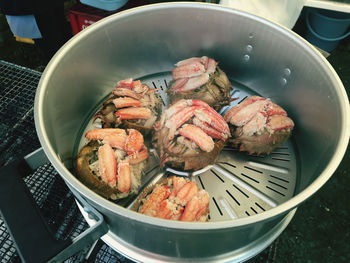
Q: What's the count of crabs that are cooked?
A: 6